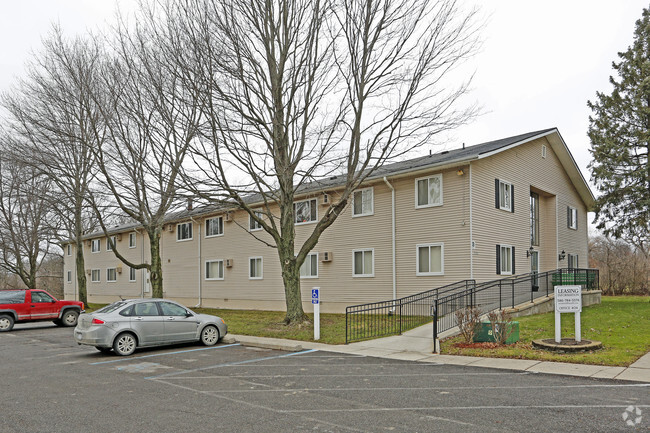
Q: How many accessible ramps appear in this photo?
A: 1